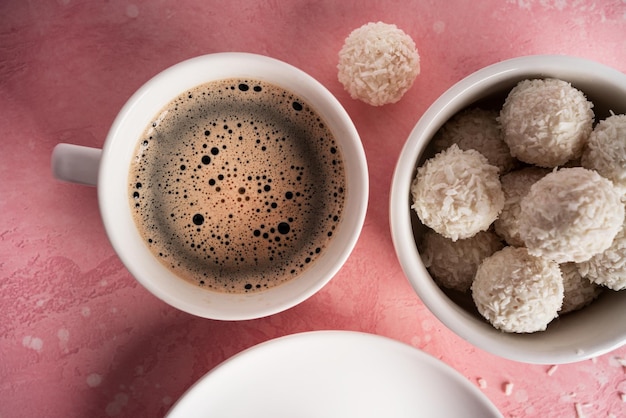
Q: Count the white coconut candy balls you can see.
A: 11